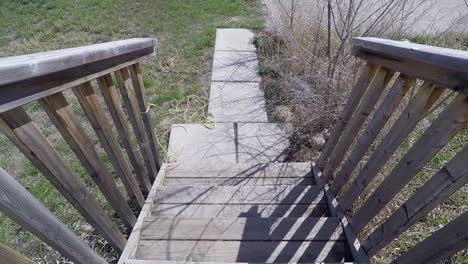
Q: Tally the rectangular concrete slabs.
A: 5